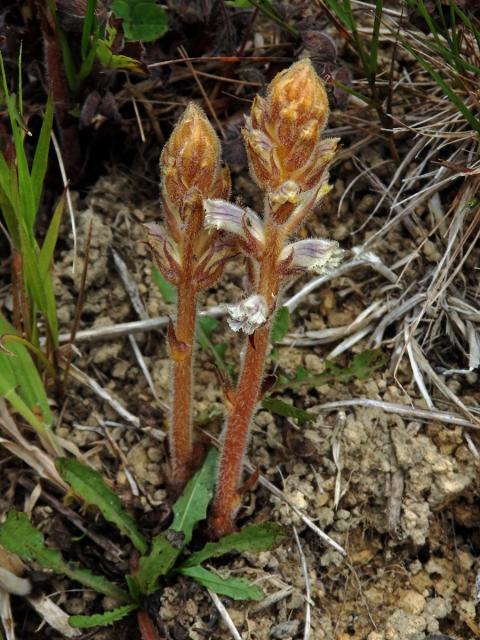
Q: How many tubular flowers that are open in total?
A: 3